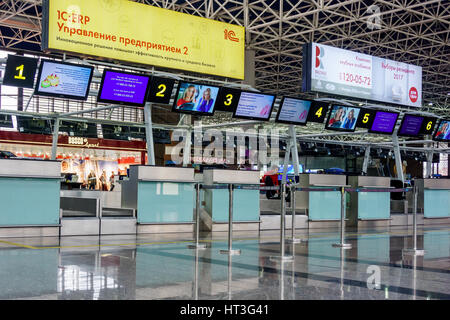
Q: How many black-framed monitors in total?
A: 9